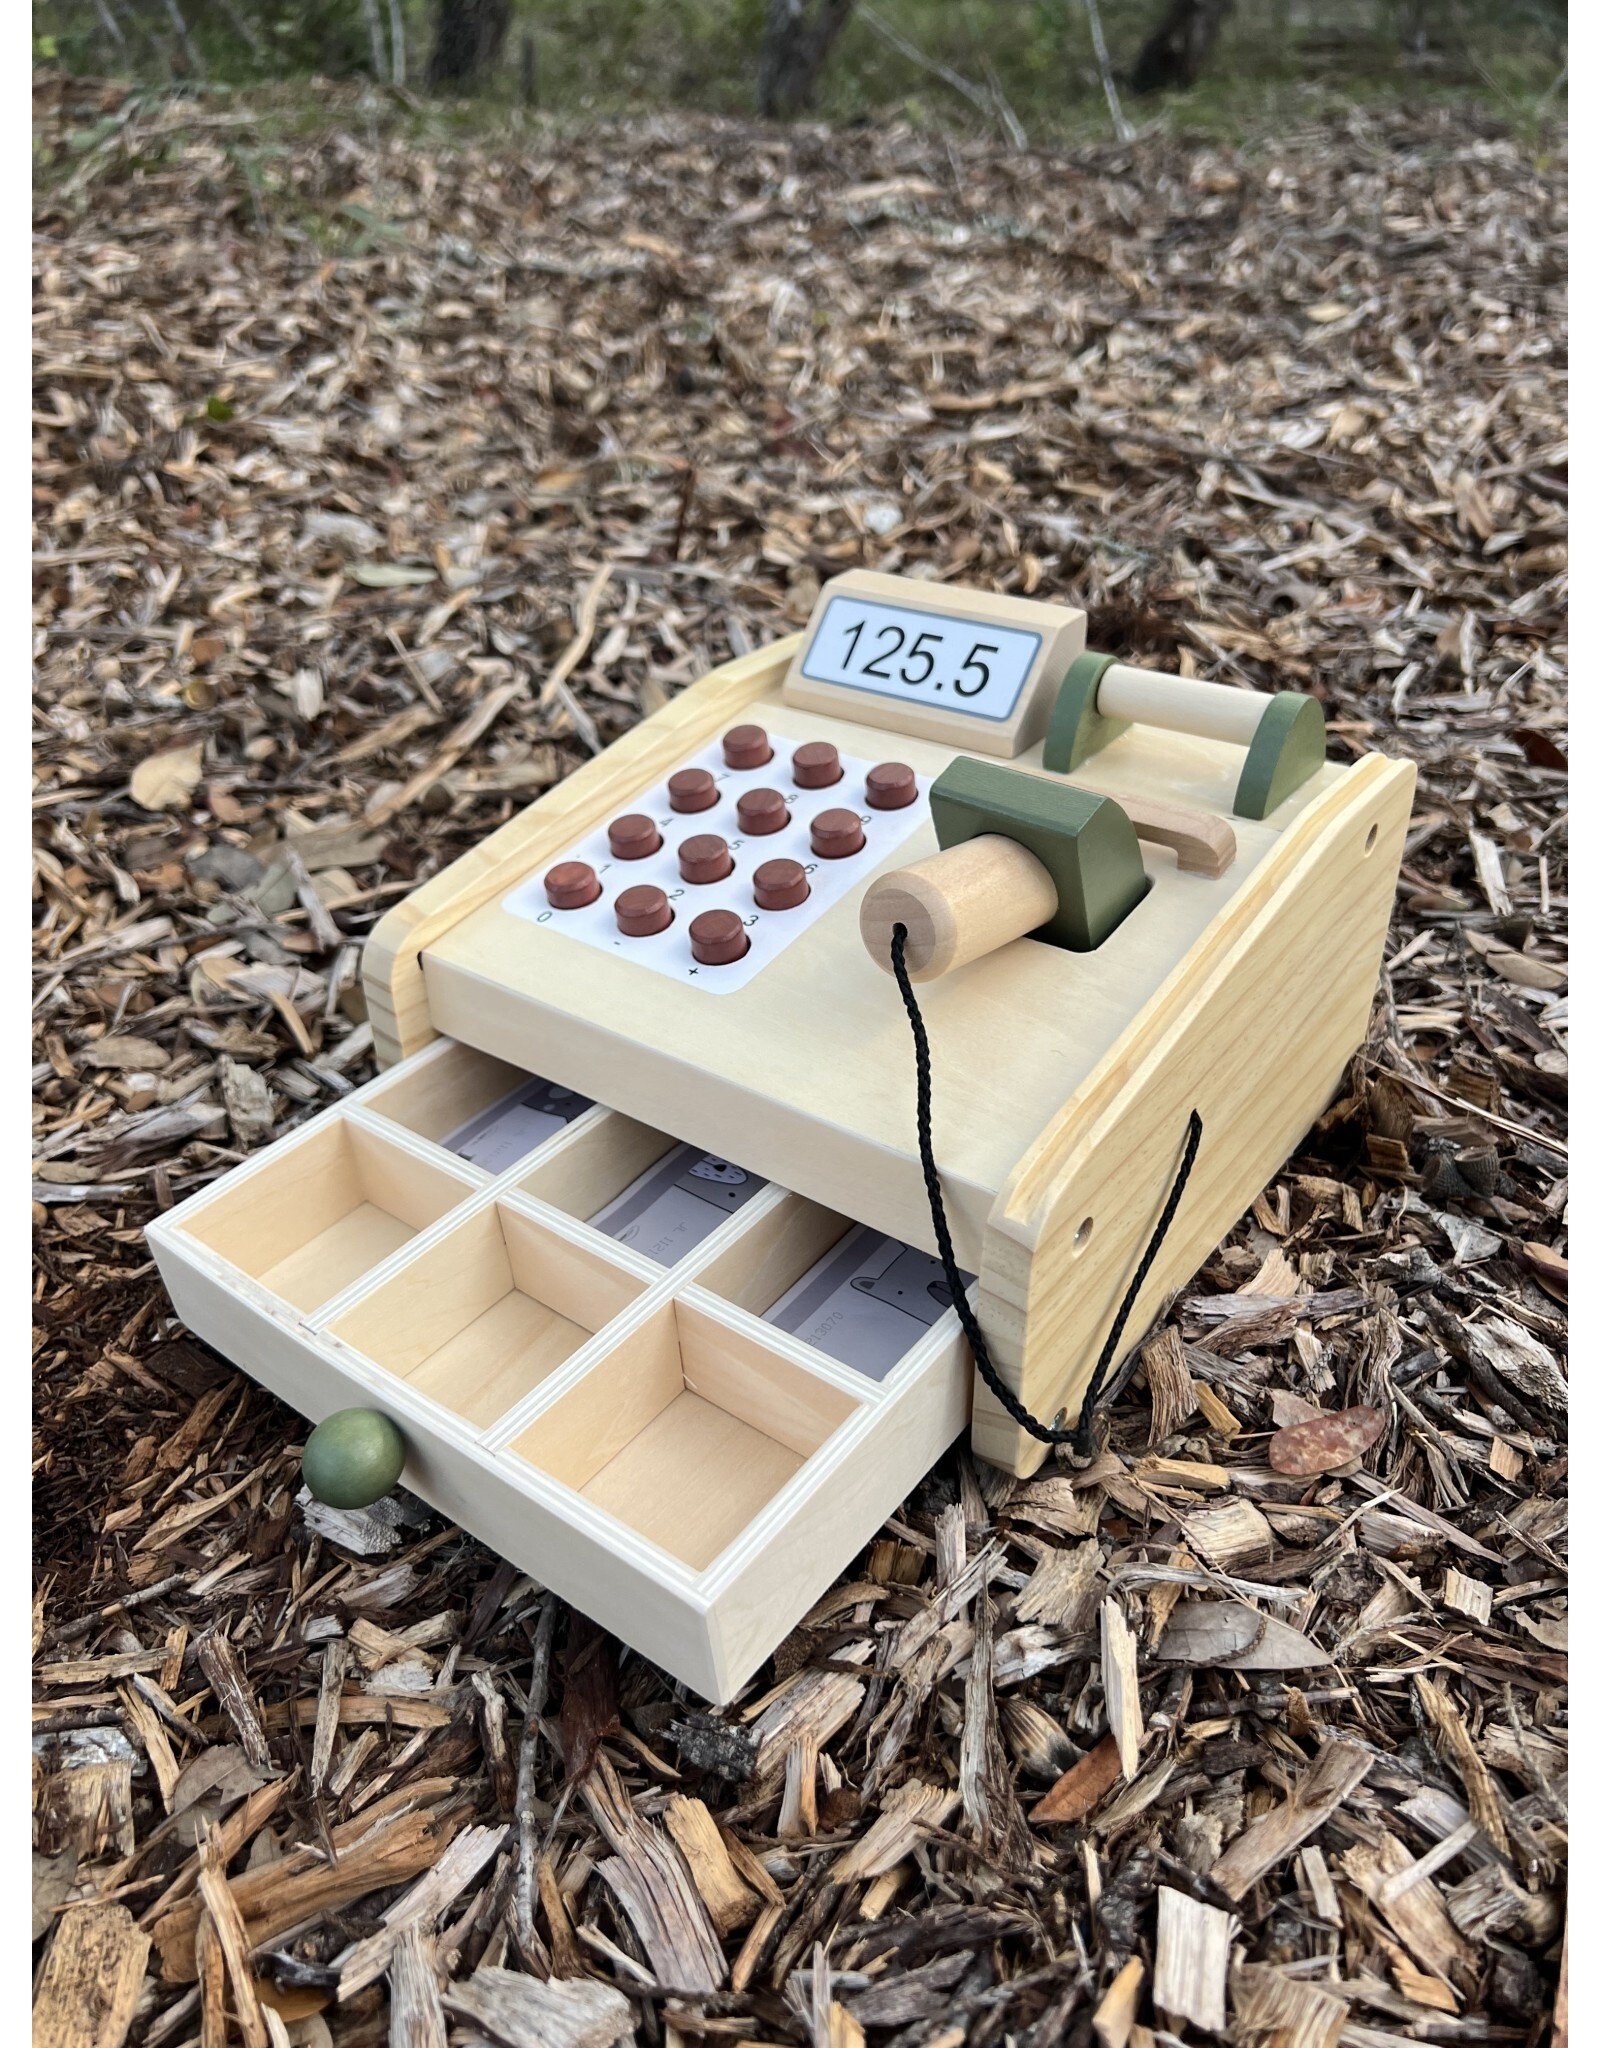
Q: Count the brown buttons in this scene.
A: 12